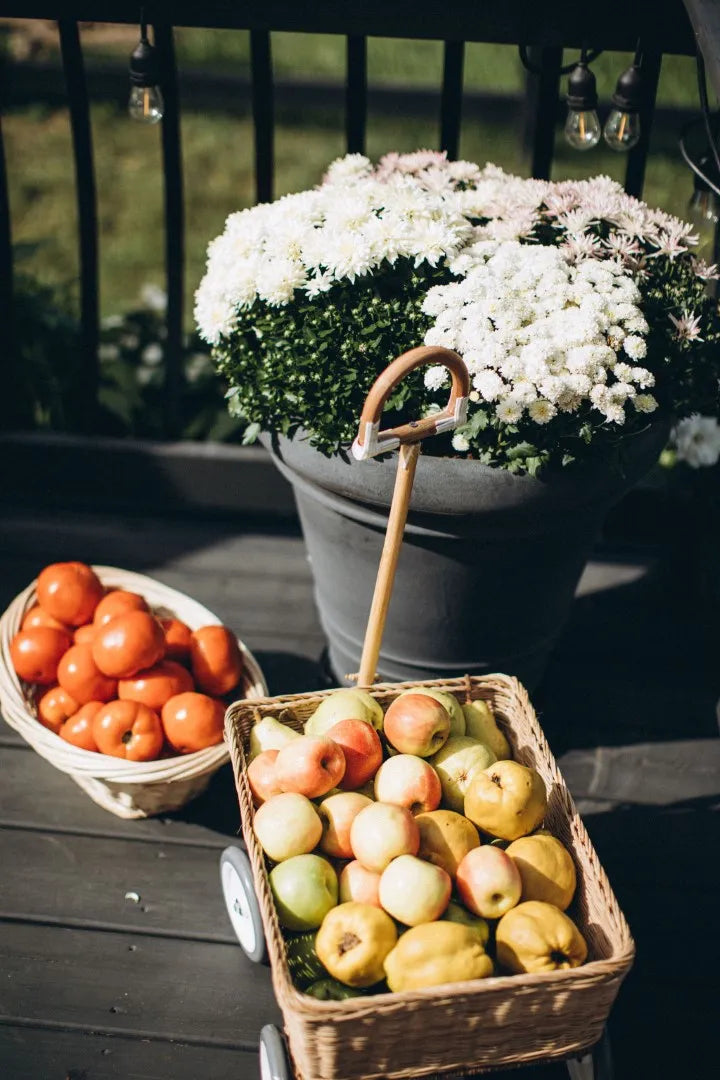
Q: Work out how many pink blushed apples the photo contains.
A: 11